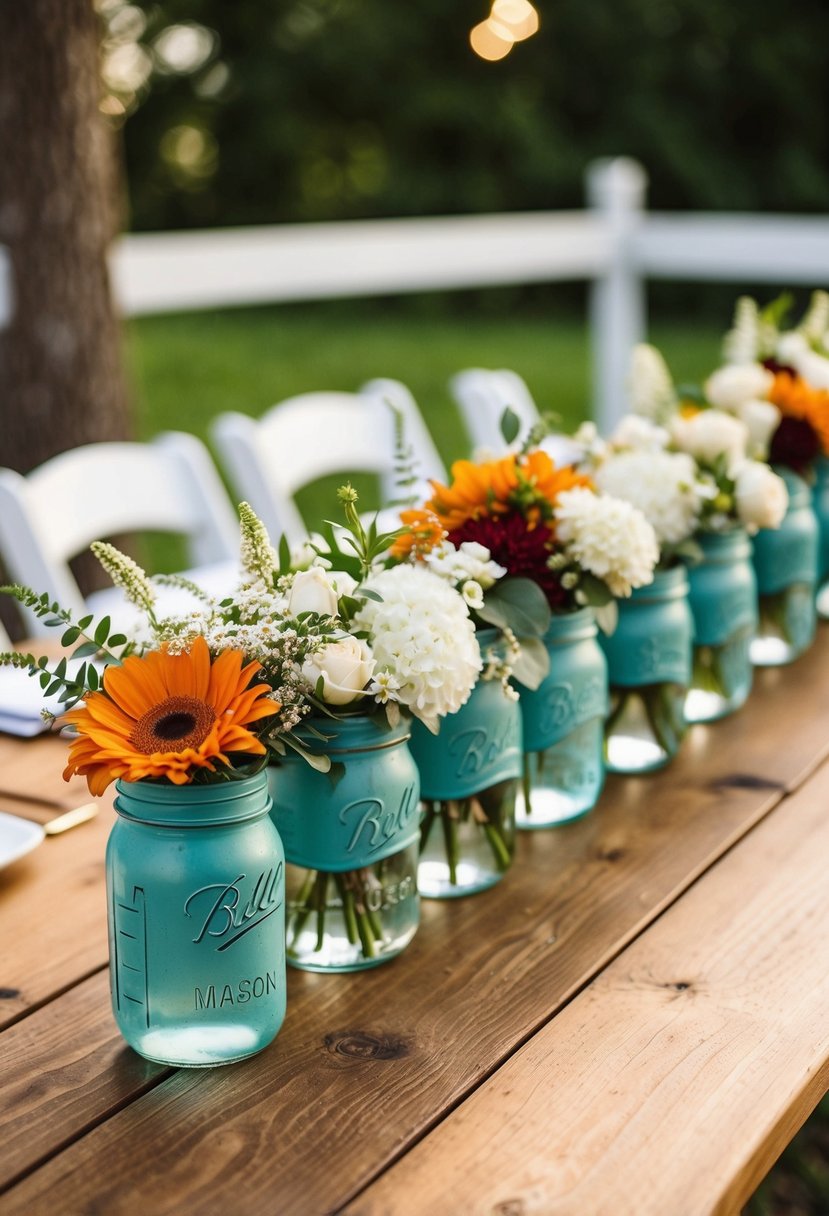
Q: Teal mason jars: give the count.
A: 8